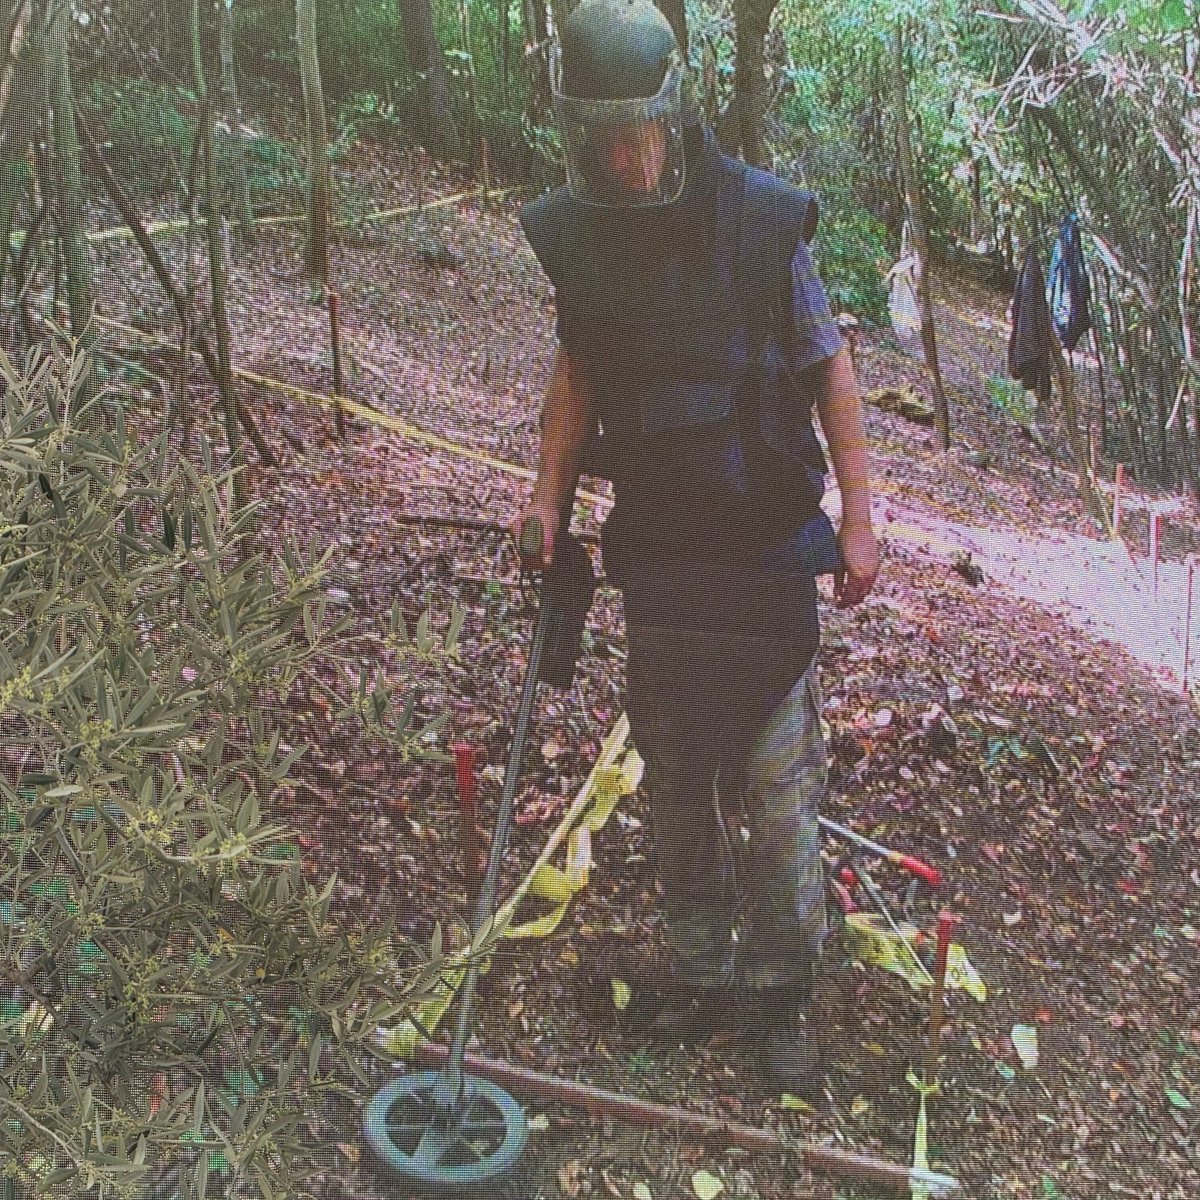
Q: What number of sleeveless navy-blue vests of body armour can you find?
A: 1